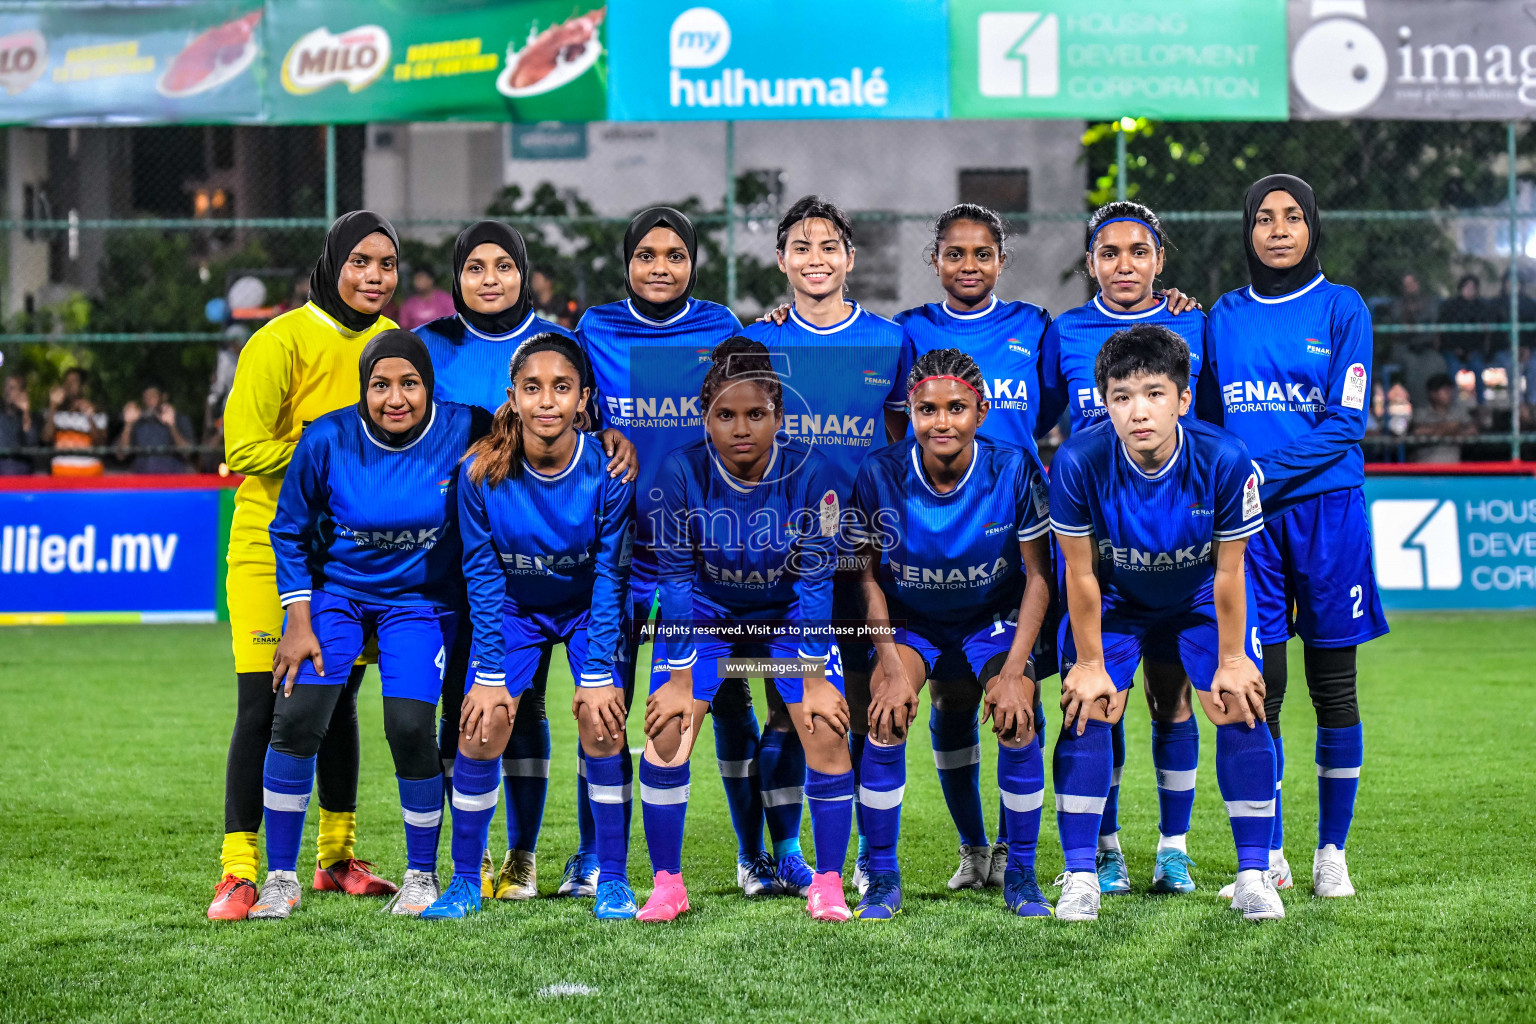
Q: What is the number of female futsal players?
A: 12